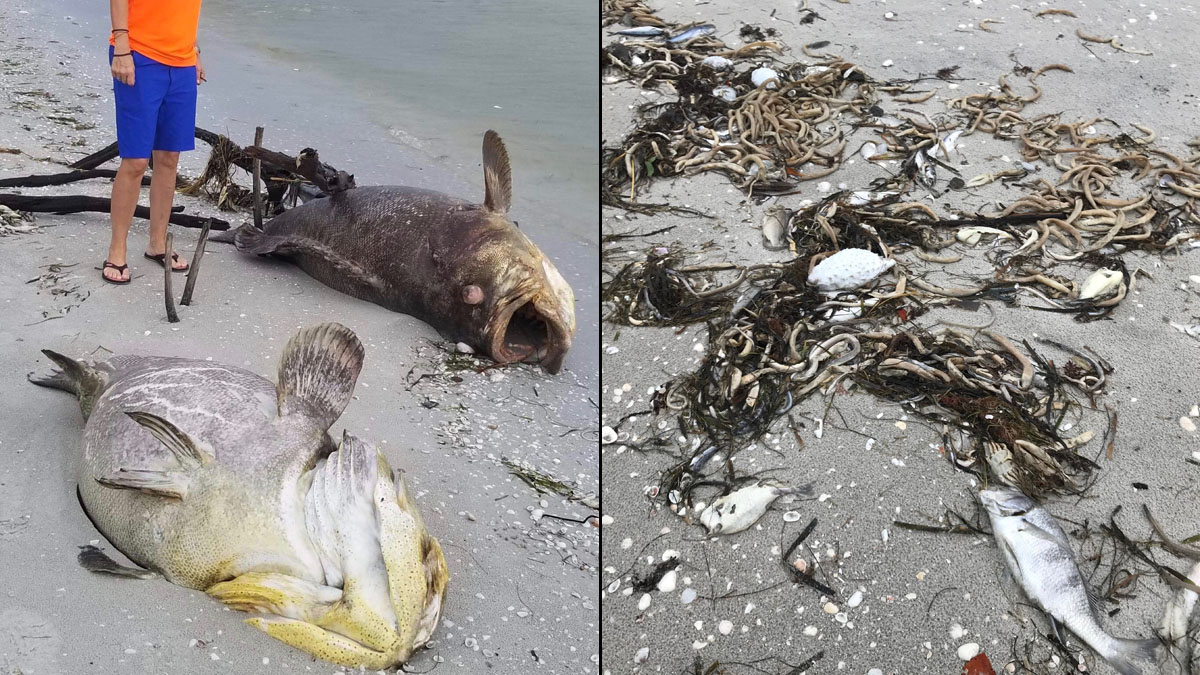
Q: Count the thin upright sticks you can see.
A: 3